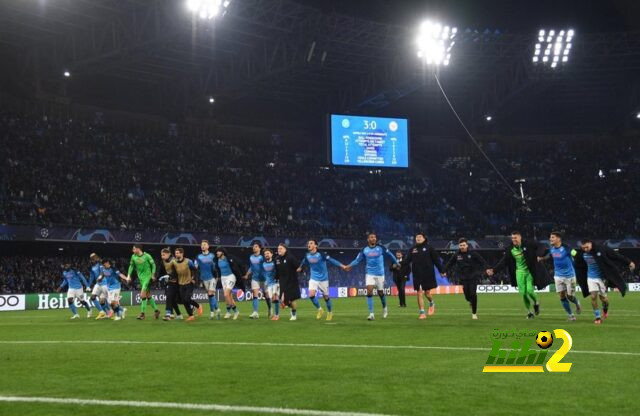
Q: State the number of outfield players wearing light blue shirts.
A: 11